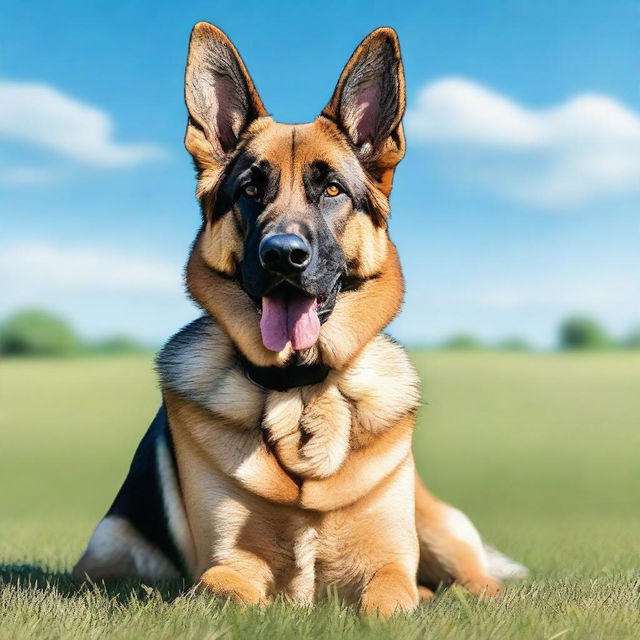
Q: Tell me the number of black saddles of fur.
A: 1